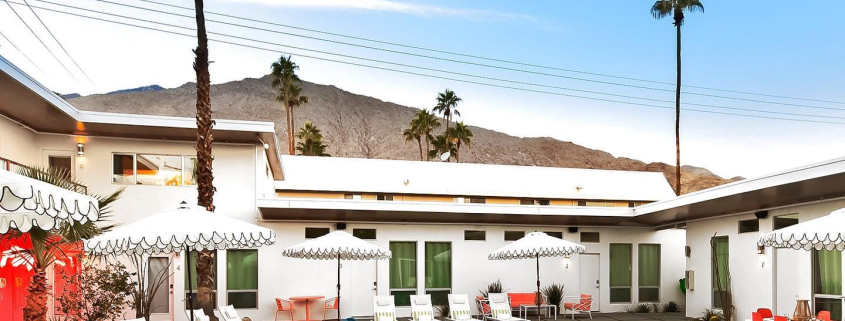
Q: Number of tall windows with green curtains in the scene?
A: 8